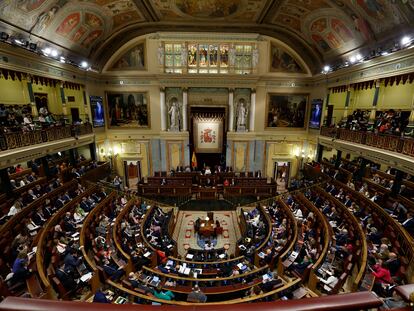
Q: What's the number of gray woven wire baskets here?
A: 0